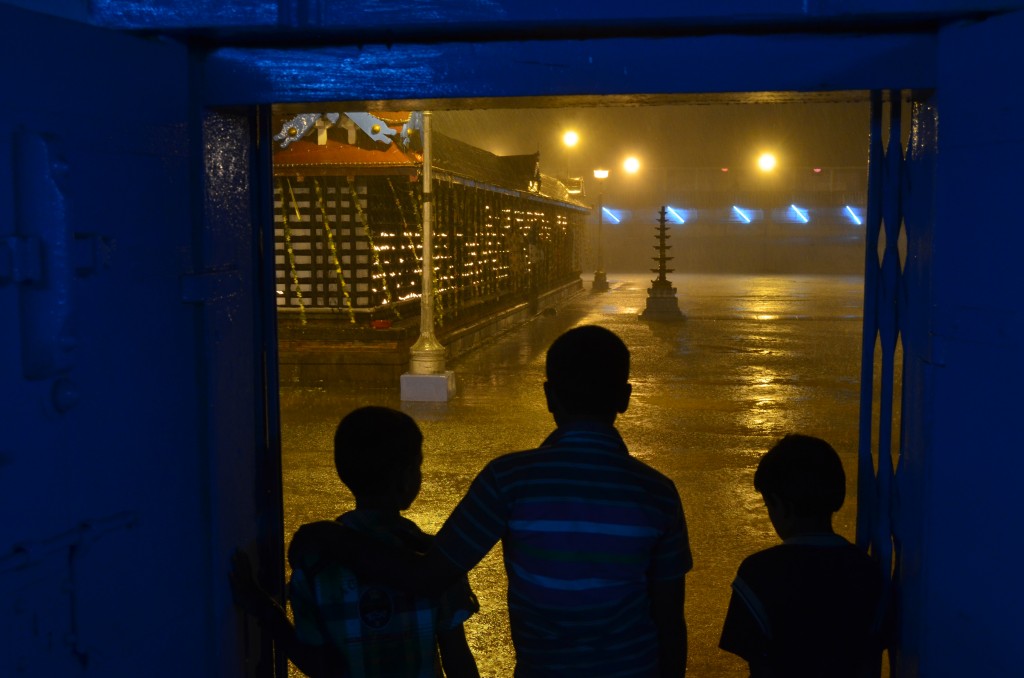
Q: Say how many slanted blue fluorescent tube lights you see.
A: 5